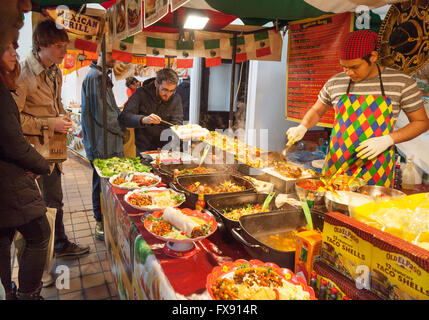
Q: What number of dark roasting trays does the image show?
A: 4